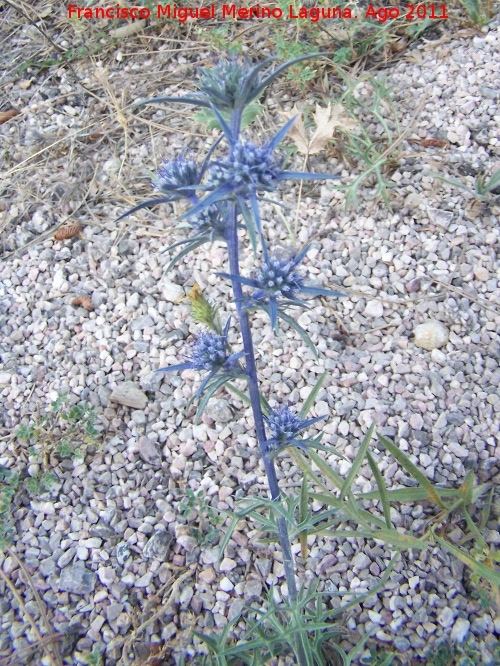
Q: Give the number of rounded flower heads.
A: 7